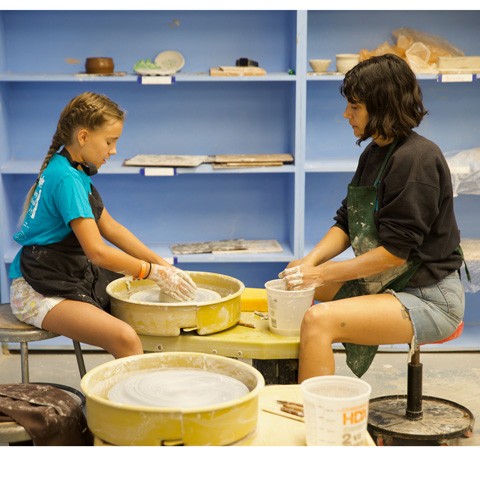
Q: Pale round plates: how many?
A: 1